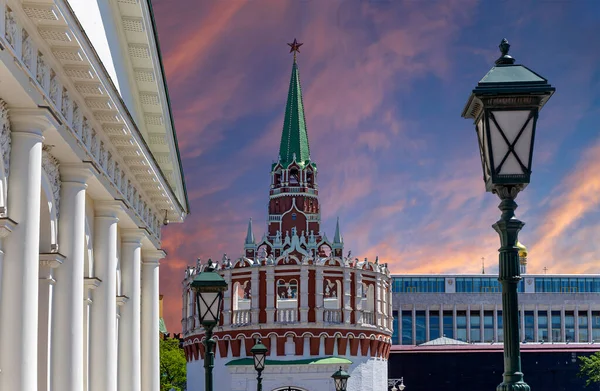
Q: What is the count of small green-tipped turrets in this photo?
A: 2